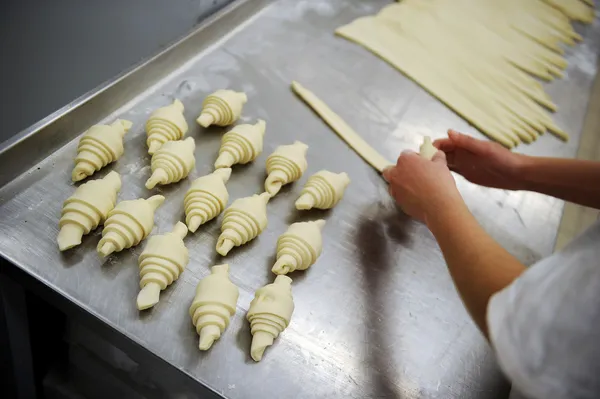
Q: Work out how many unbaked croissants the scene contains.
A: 15